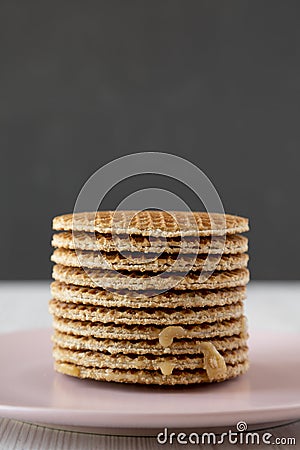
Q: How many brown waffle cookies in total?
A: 10